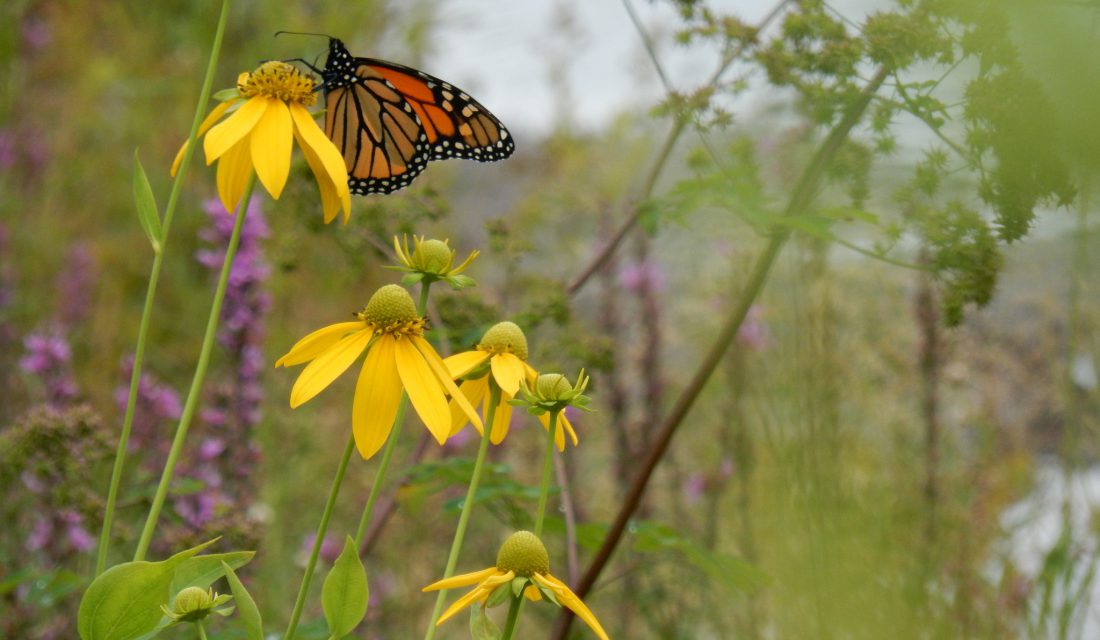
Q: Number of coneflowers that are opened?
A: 4